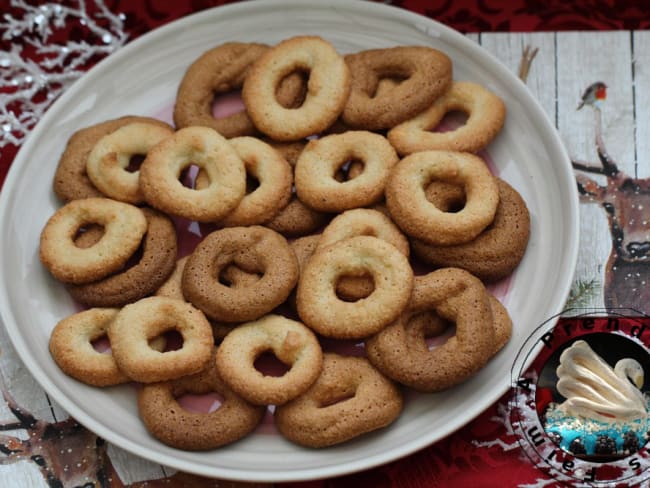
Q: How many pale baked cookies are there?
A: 13